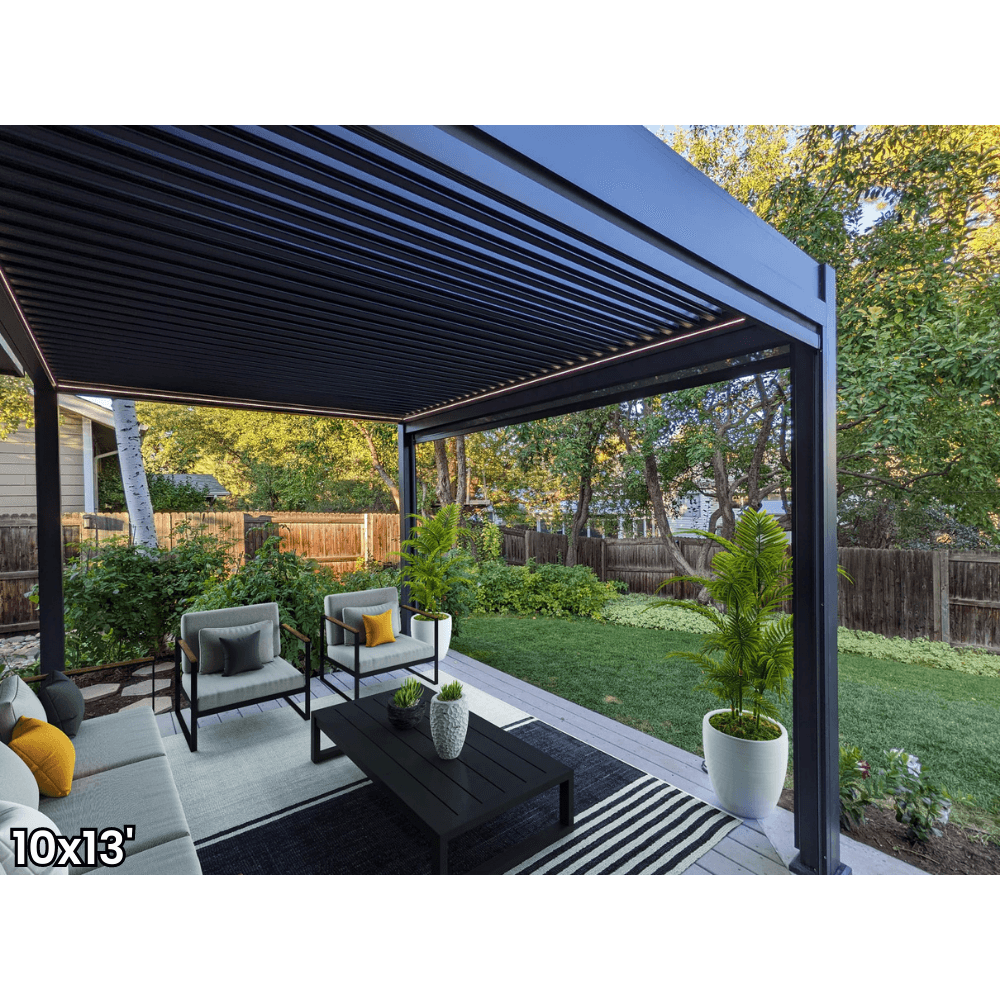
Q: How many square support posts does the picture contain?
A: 3